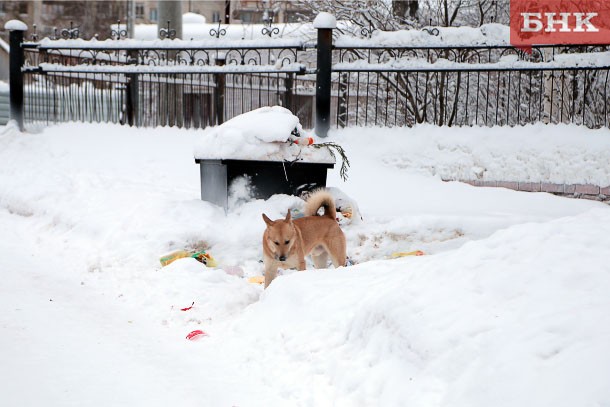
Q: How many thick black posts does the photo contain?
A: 2